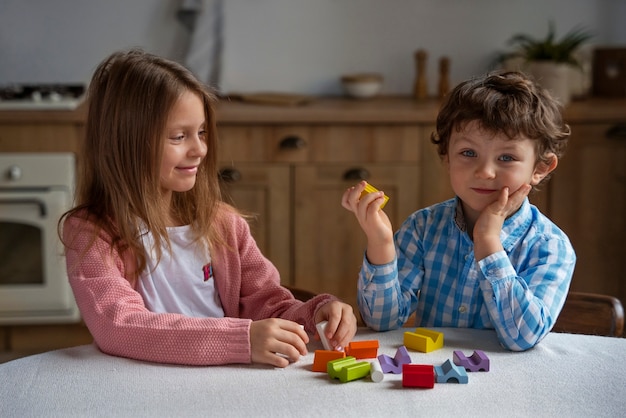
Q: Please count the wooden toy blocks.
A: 12